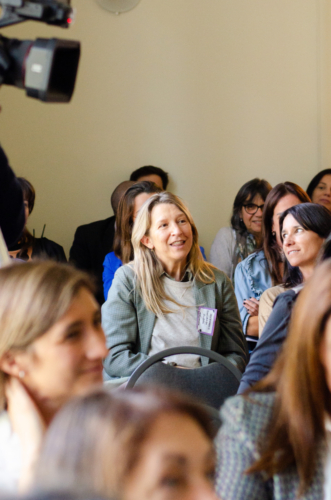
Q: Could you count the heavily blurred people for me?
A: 3